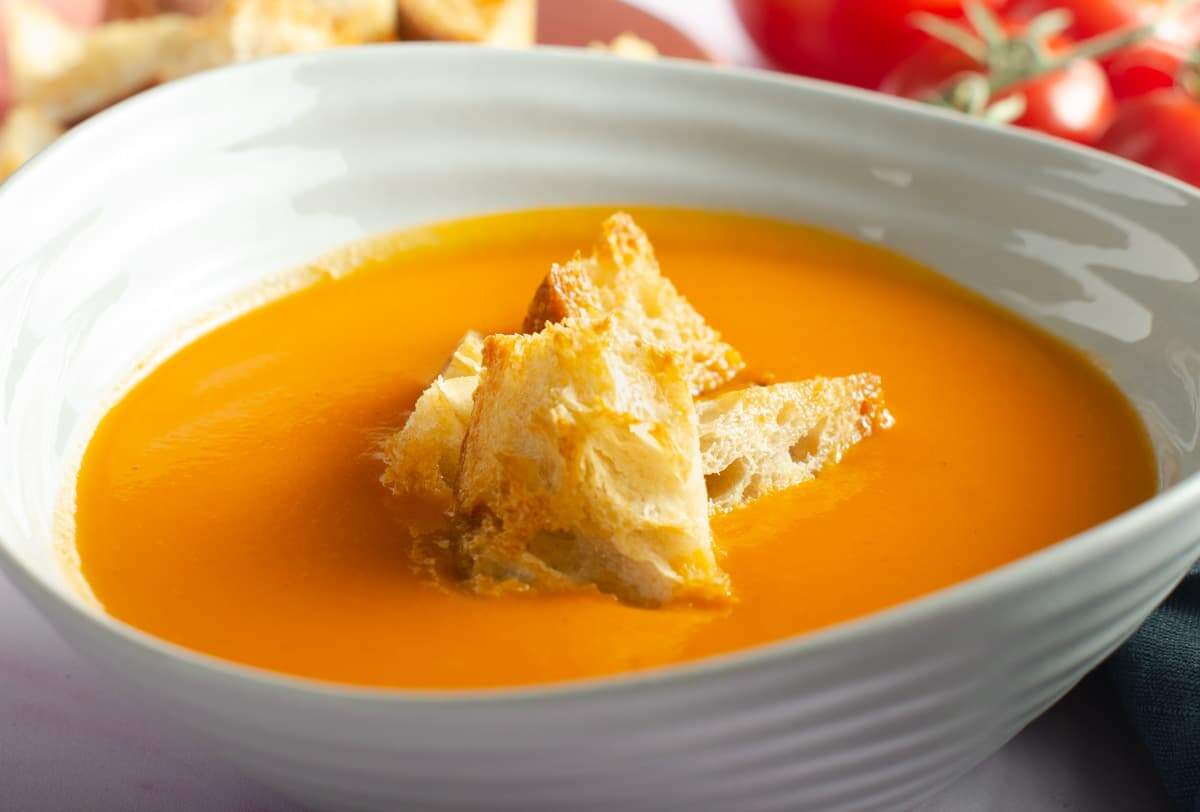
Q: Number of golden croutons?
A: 4